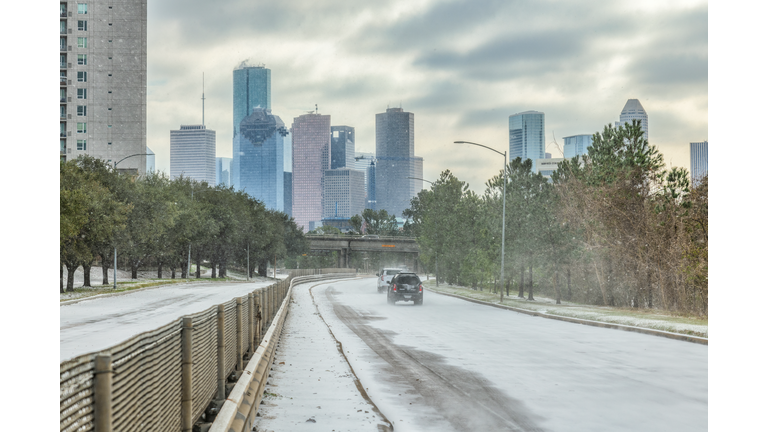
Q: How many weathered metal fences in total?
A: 1